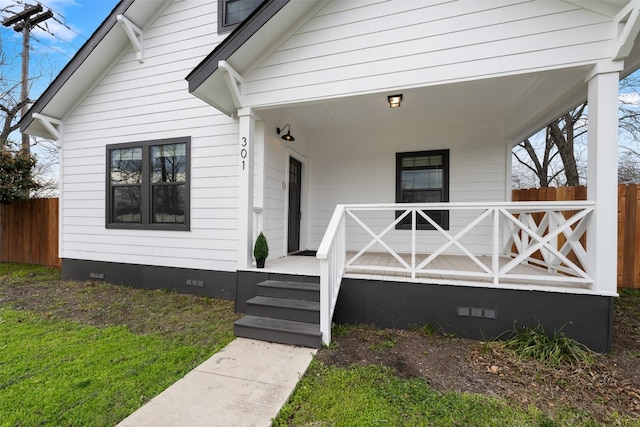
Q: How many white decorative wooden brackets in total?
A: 4